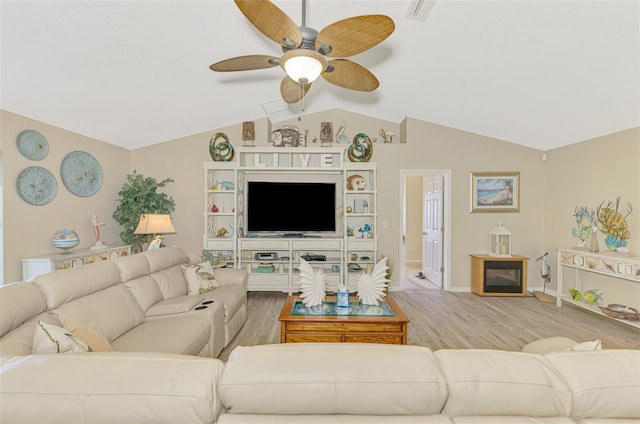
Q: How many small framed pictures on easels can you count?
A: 2